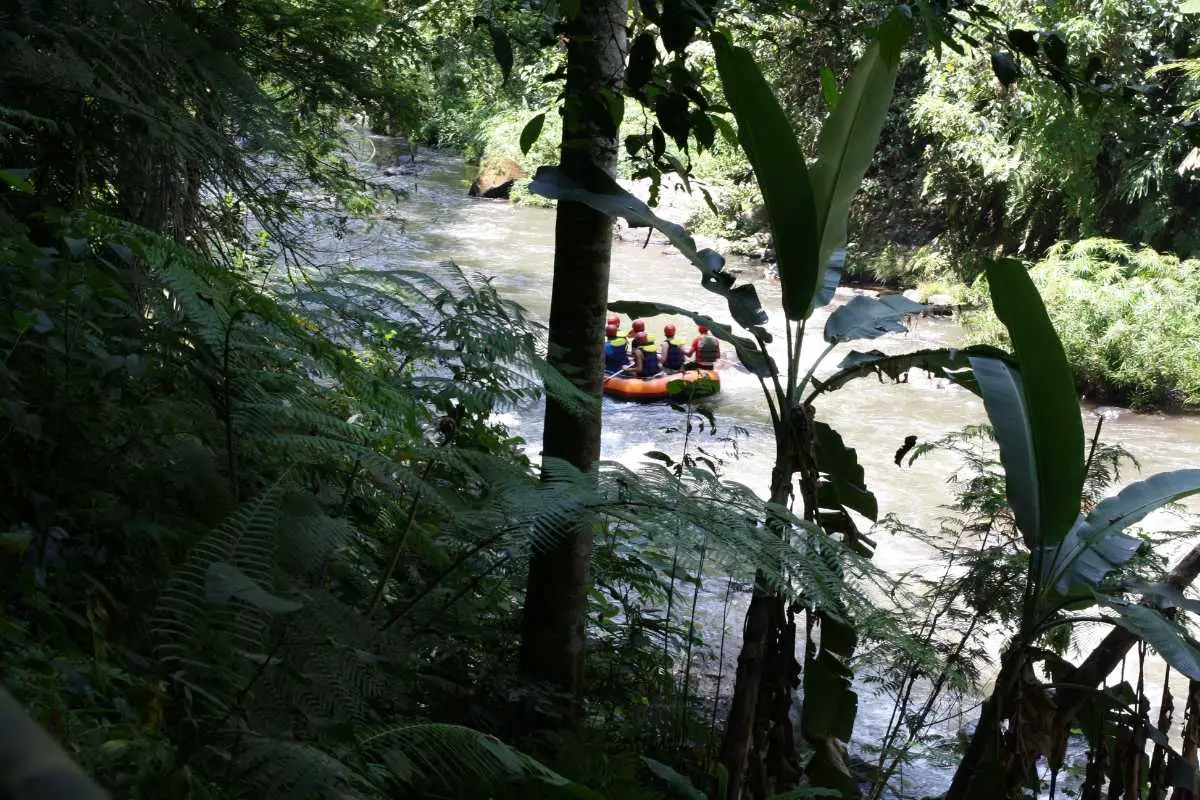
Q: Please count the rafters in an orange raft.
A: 6